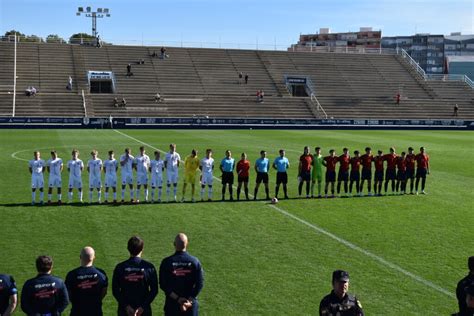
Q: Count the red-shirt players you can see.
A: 10